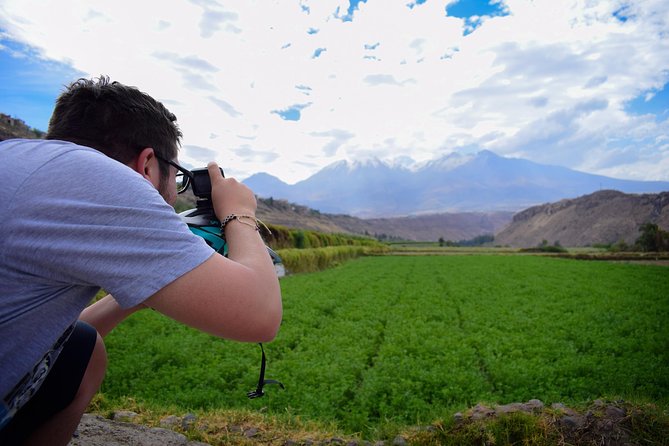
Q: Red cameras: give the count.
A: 0